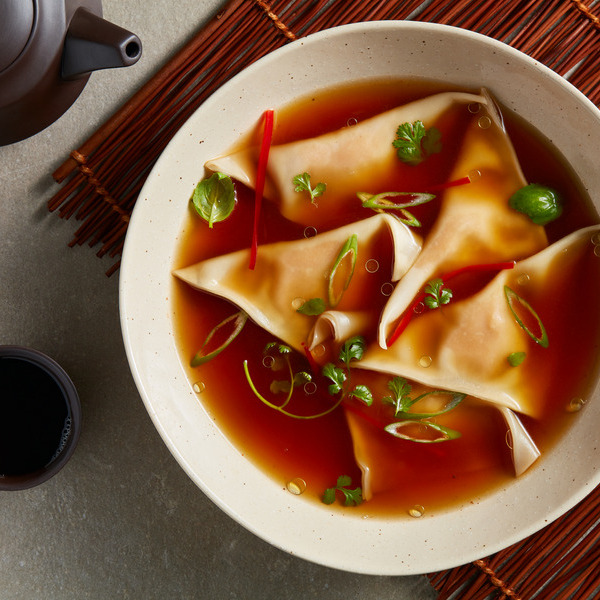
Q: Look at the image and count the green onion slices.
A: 7